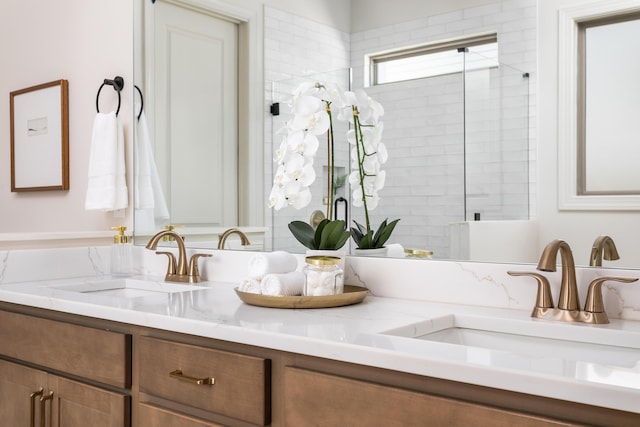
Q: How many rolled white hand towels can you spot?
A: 3